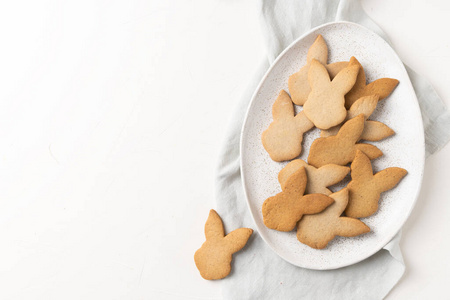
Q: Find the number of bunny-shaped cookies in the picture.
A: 11